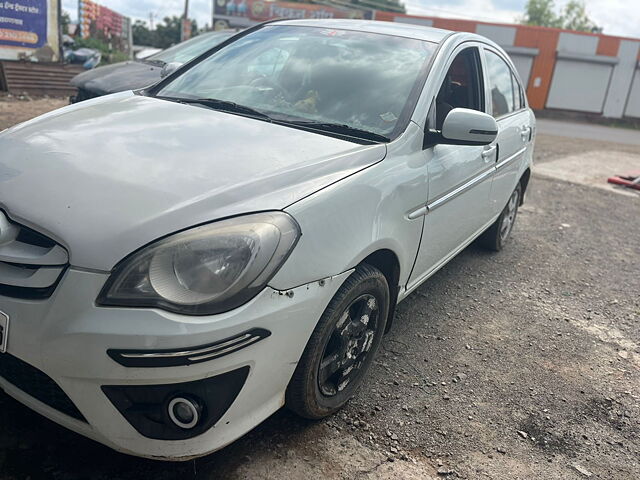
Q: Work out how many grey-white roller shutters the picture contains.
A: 3